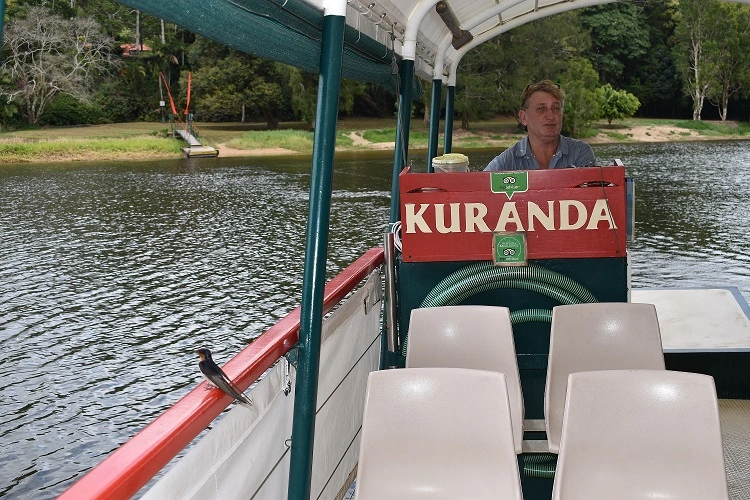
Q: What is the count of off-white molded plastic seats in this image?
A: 4